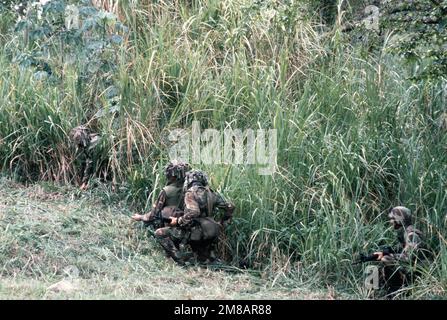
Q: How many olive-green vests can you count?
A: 1